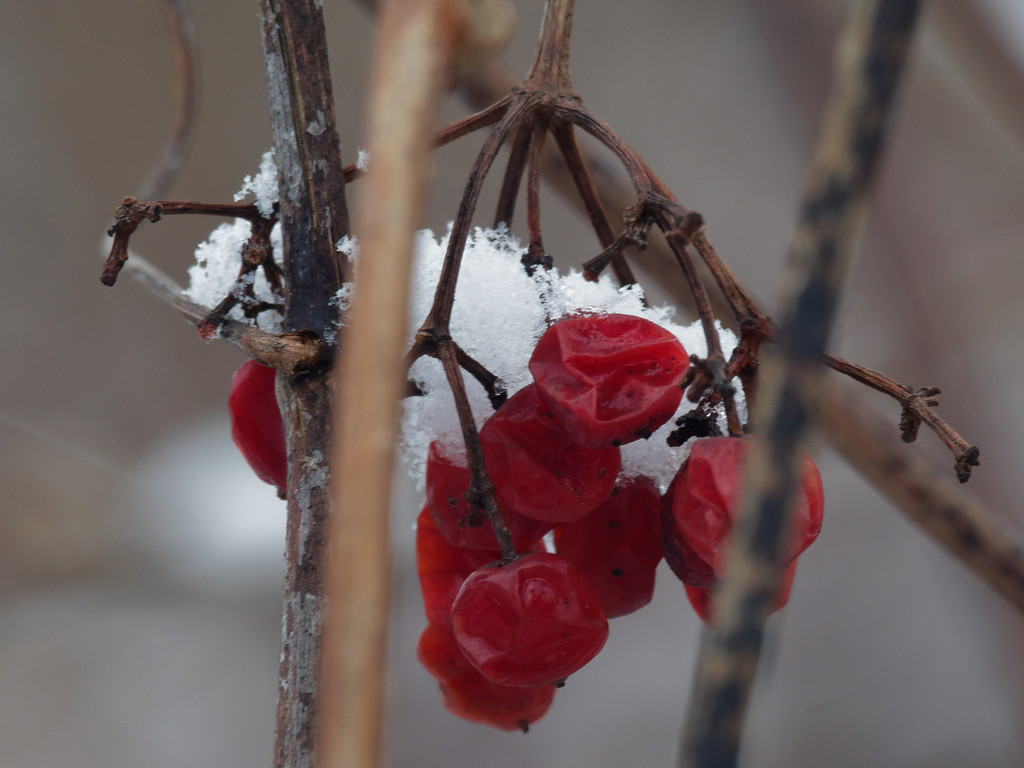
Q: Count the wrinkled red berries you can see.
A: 10